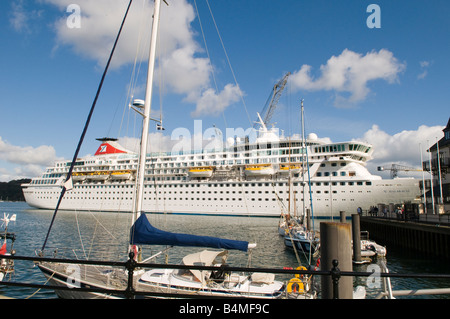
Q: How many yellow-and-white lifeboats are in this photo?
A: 6